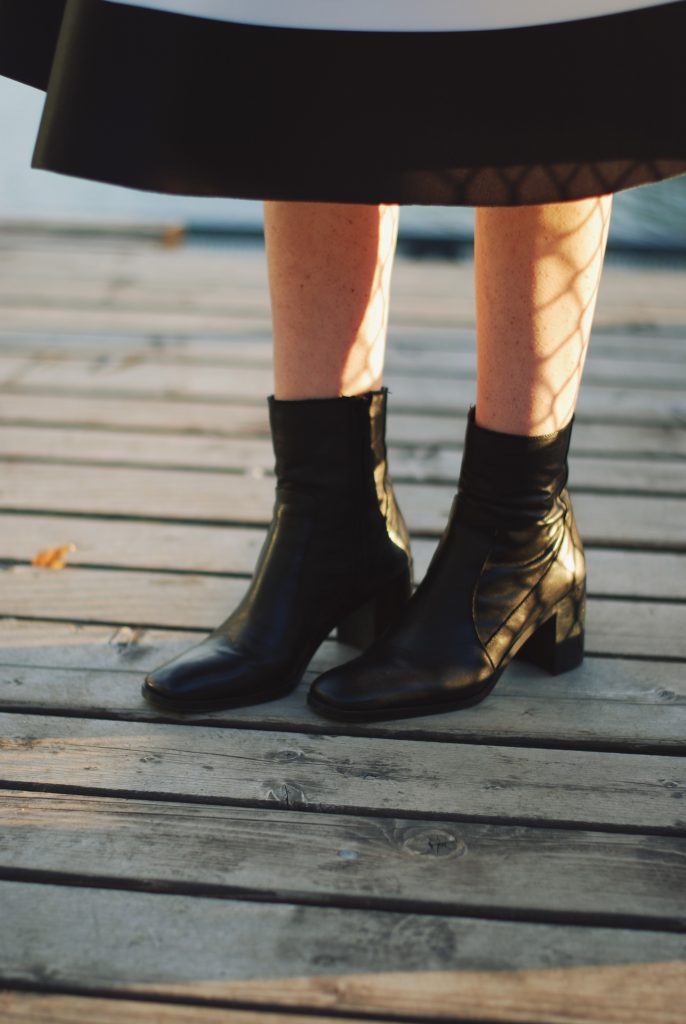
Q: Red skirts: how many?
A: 0